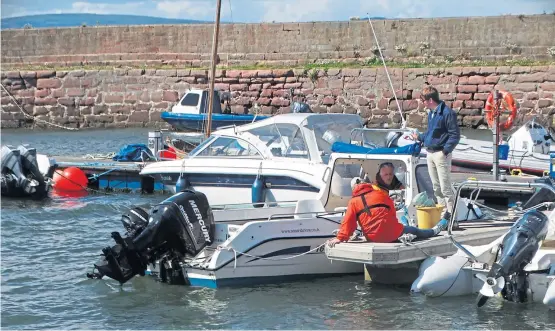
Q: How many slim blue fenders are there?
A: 2